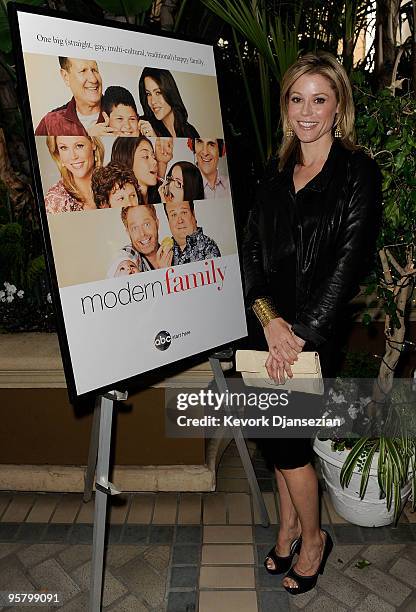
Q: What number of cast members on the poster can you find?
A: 11